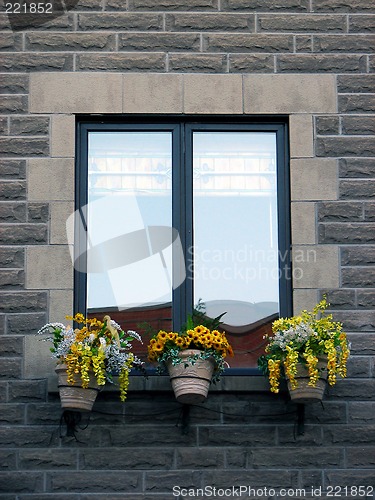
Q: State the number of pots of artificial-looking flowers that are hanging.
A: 3